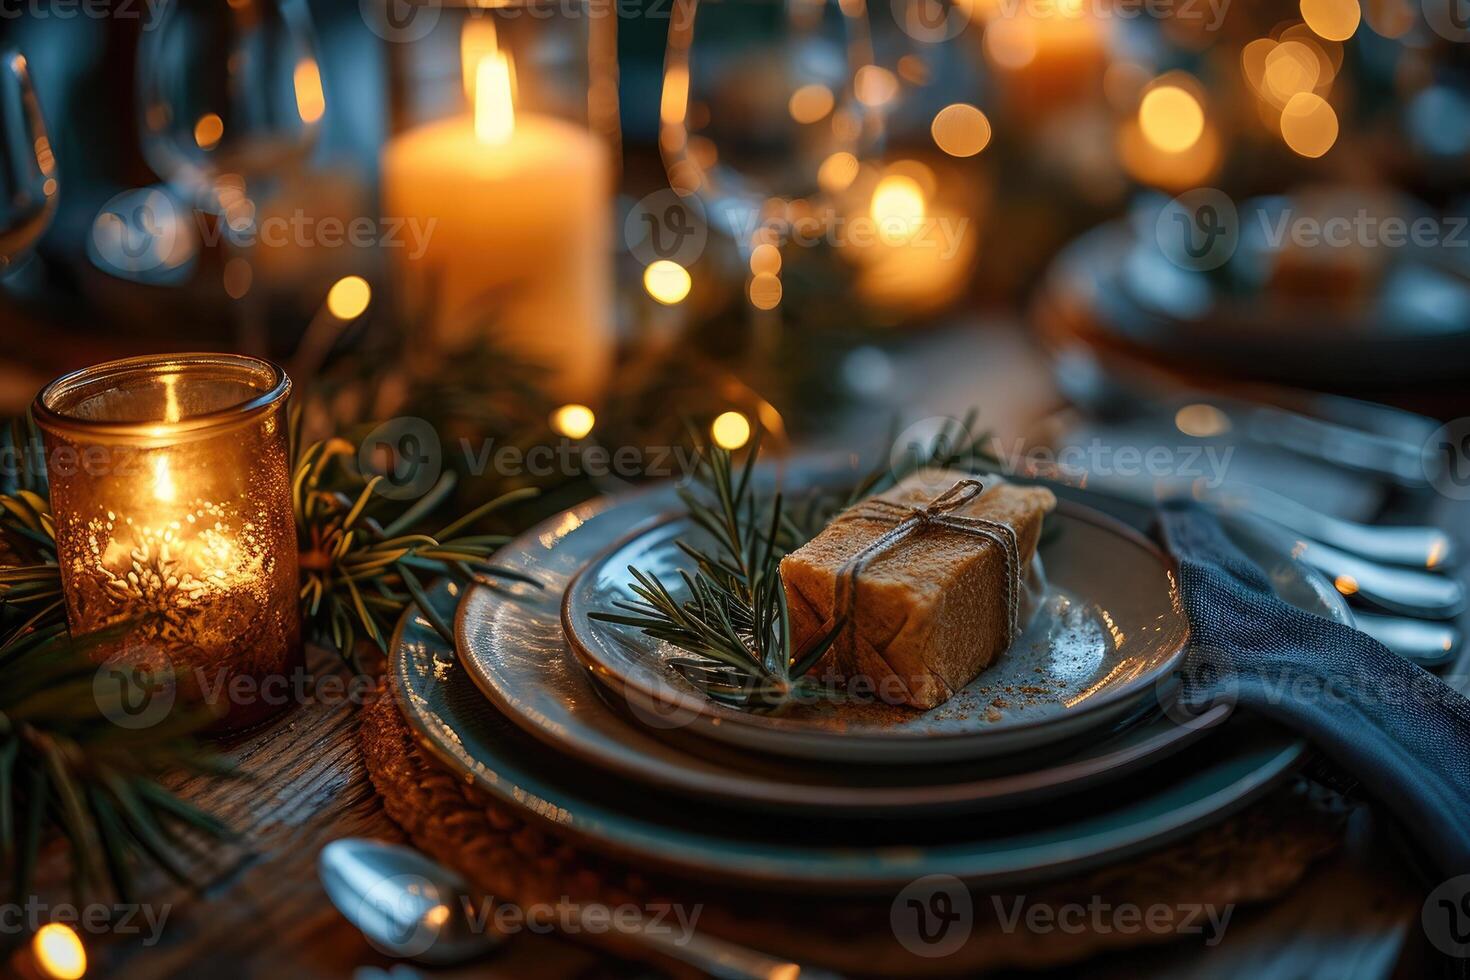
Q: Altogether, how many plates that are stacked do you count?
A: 3